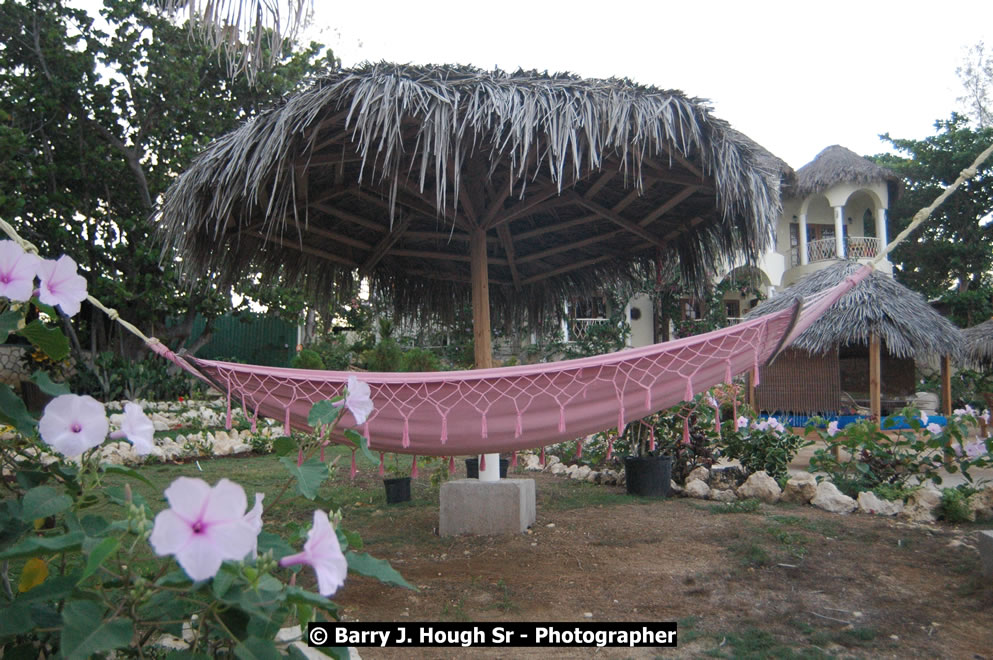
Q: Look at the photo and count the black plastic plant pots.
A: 3